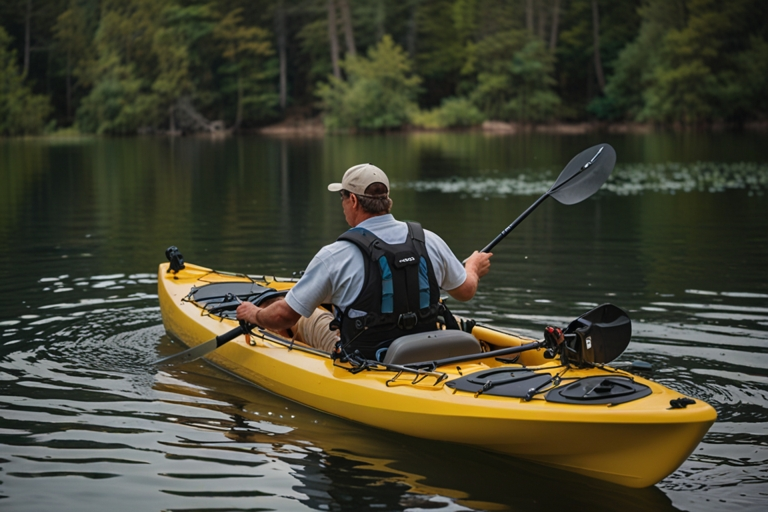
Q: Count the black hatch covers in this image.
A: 2